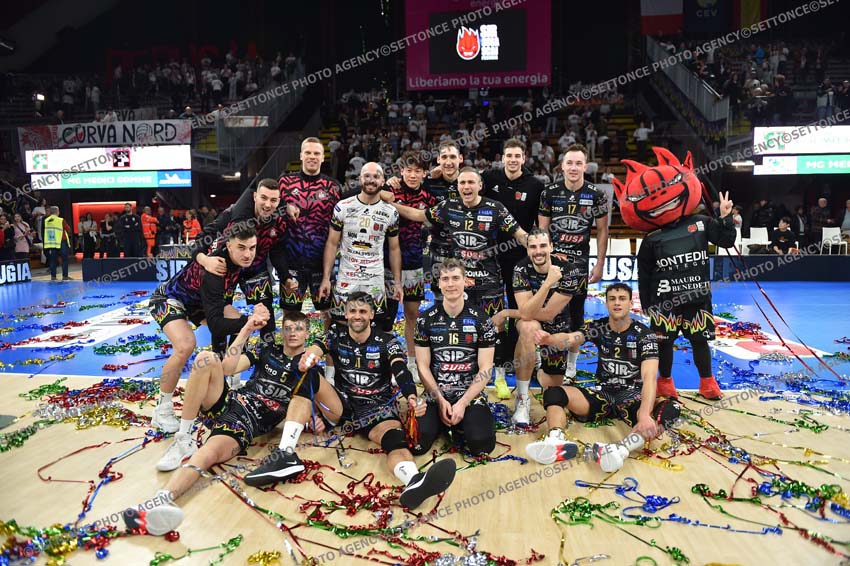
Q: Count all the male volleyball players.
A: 14